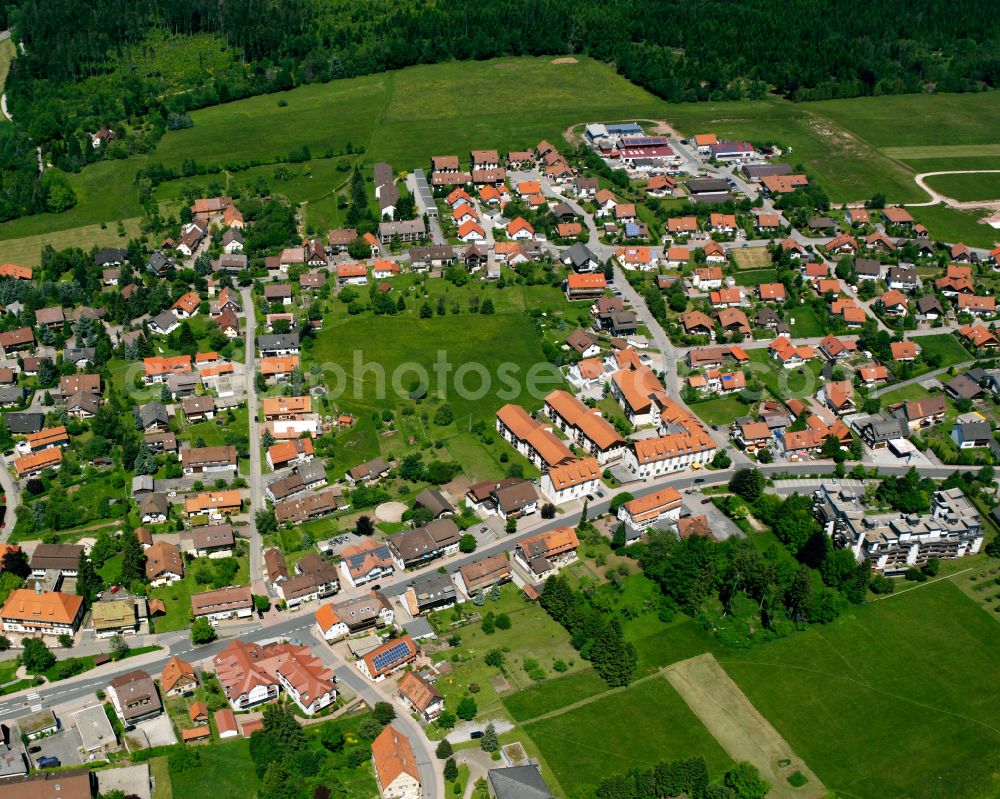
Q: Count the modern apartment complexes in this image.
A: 1